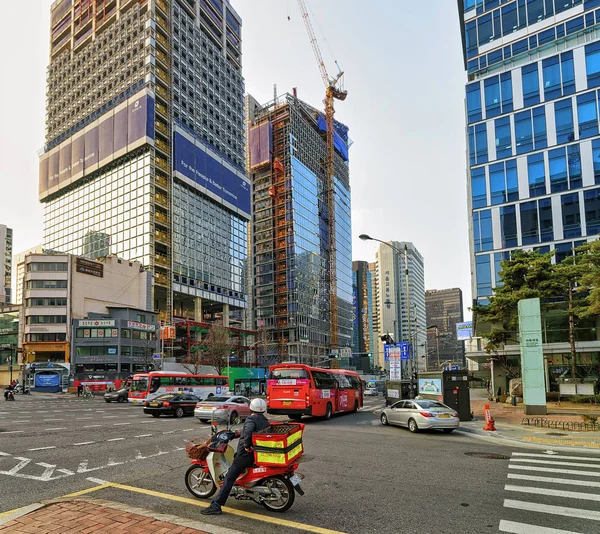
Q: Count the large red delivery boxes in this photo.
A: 1